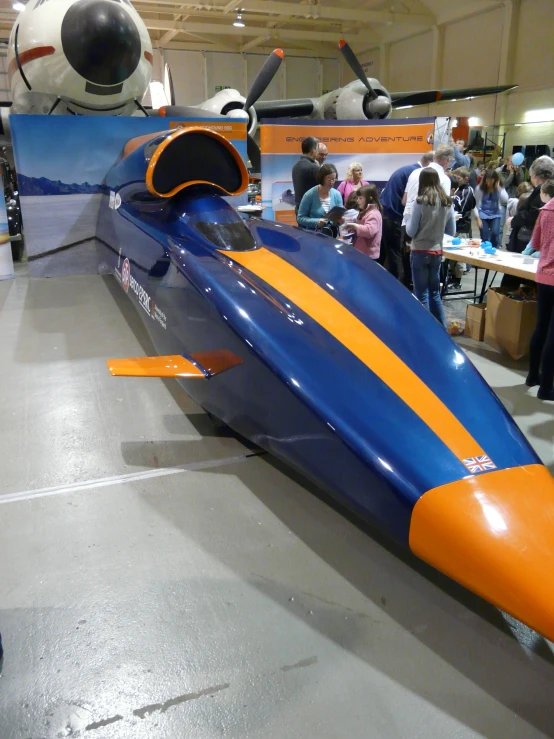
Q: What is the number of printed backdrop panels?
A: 2